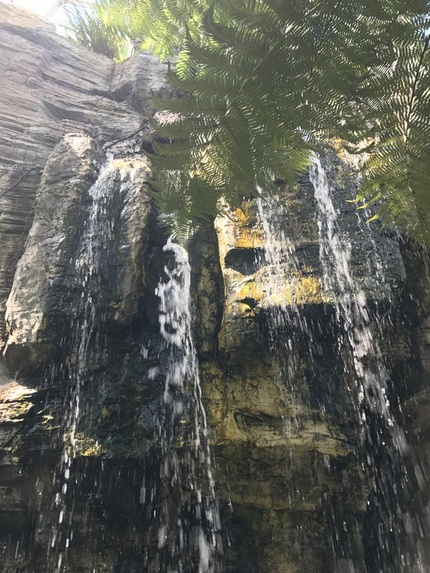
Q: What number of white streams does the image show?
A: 4